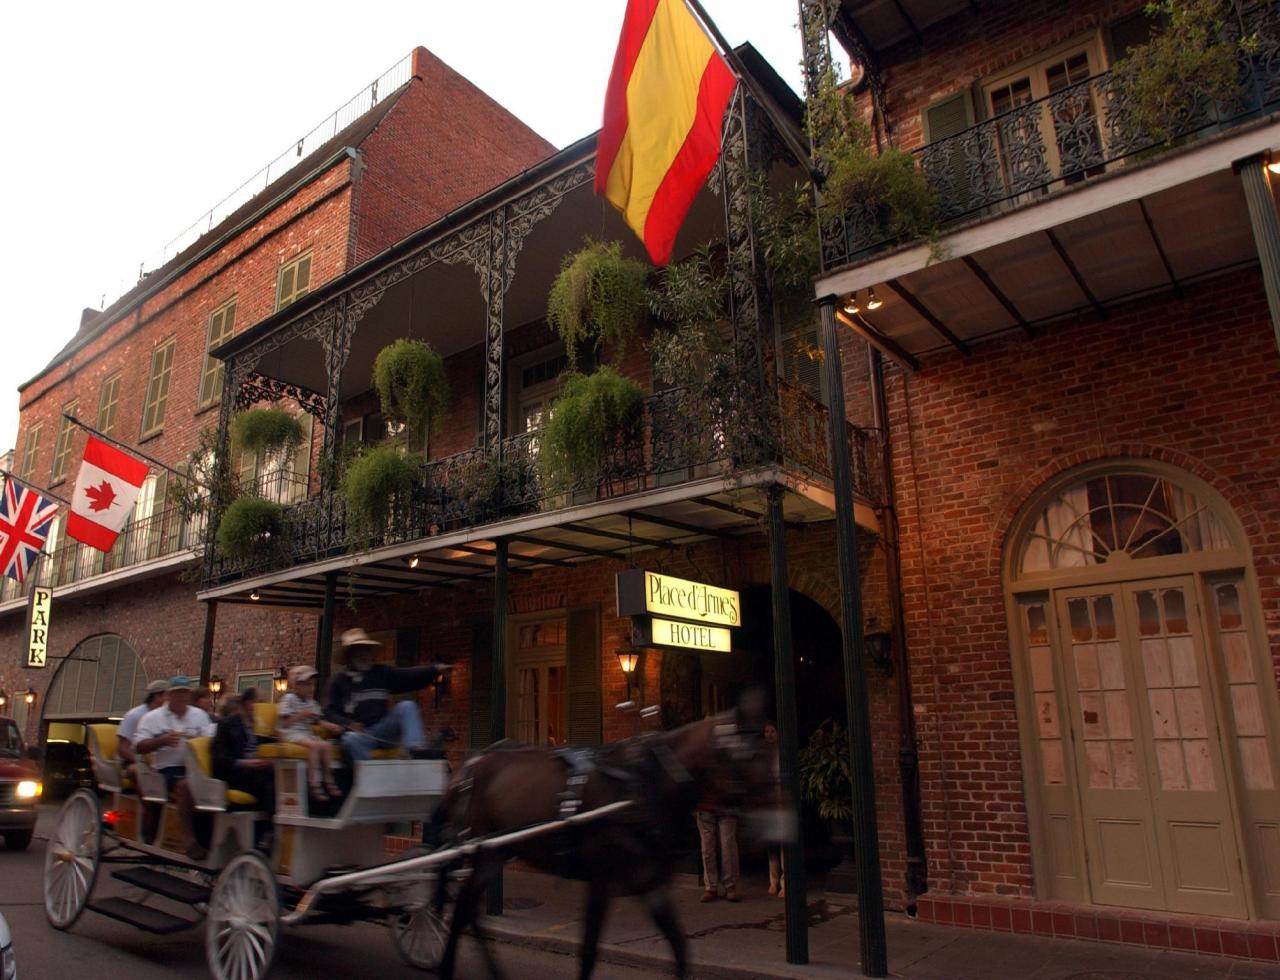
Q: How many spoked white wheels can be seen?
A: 3